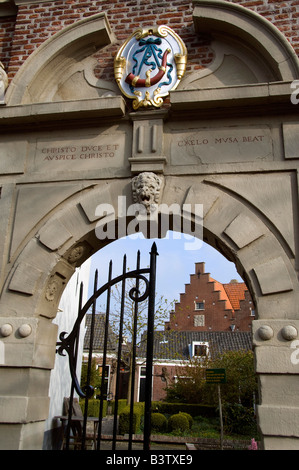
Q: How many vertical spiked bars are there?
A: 6